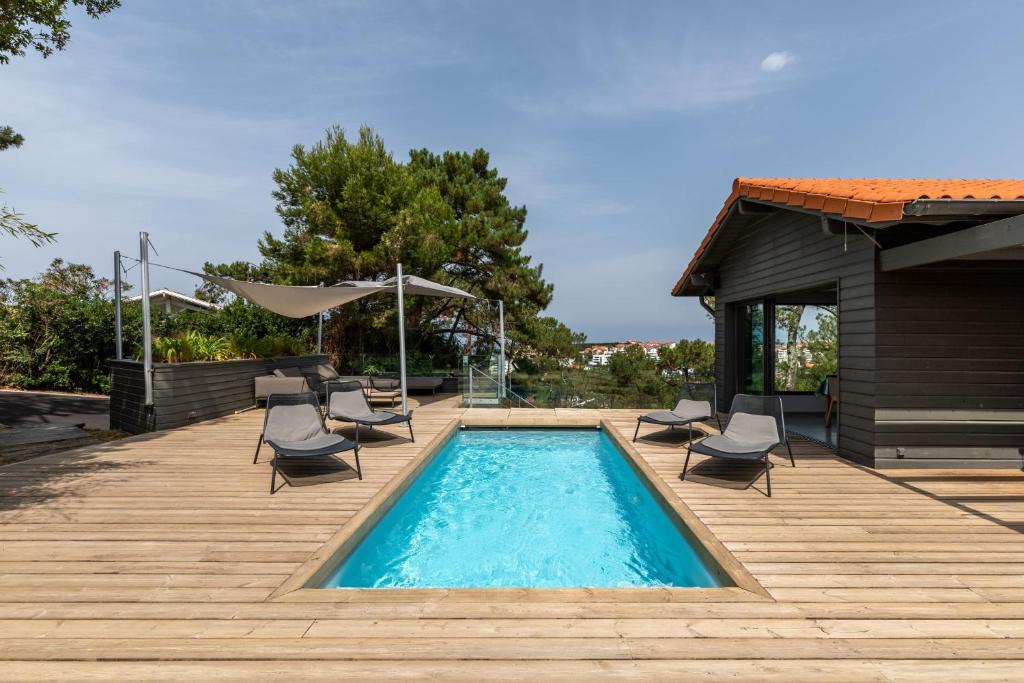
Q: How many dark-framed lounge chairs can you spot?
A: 4